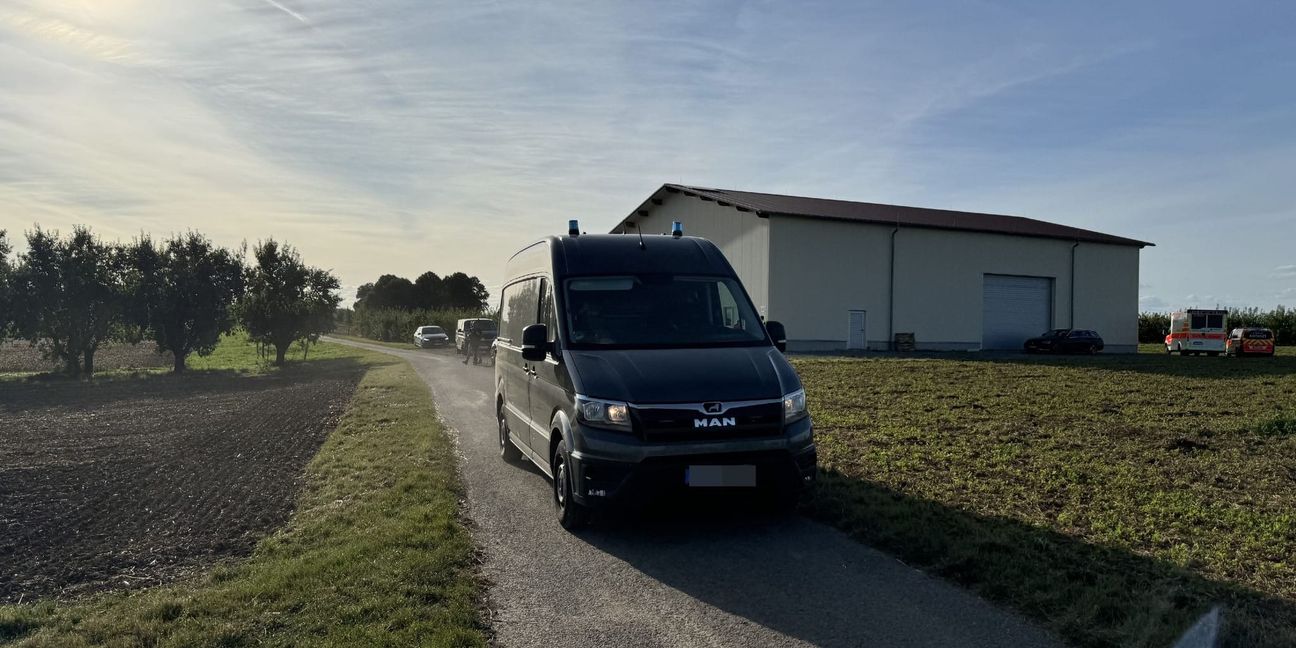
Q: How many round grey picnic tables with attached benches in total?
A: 0